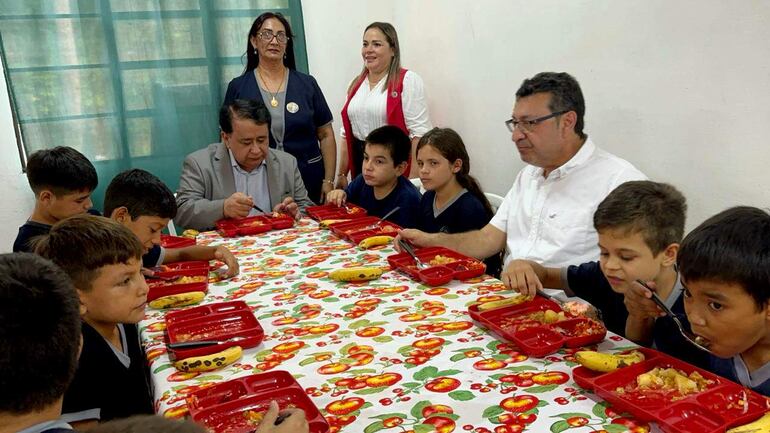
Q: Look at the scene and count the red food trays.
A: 10